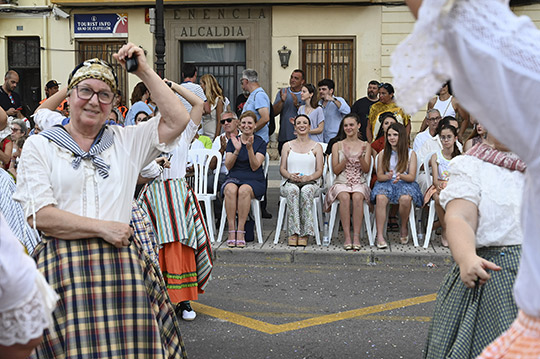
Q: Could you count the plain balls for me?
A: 0